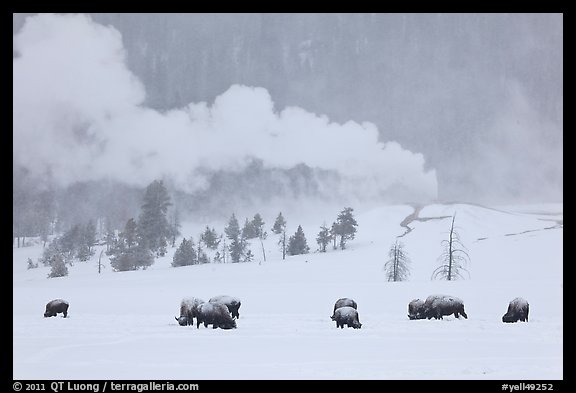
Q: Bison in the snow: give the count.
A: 9